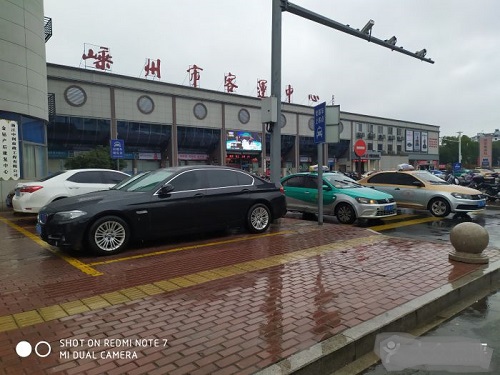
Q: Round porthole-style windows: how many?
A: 7